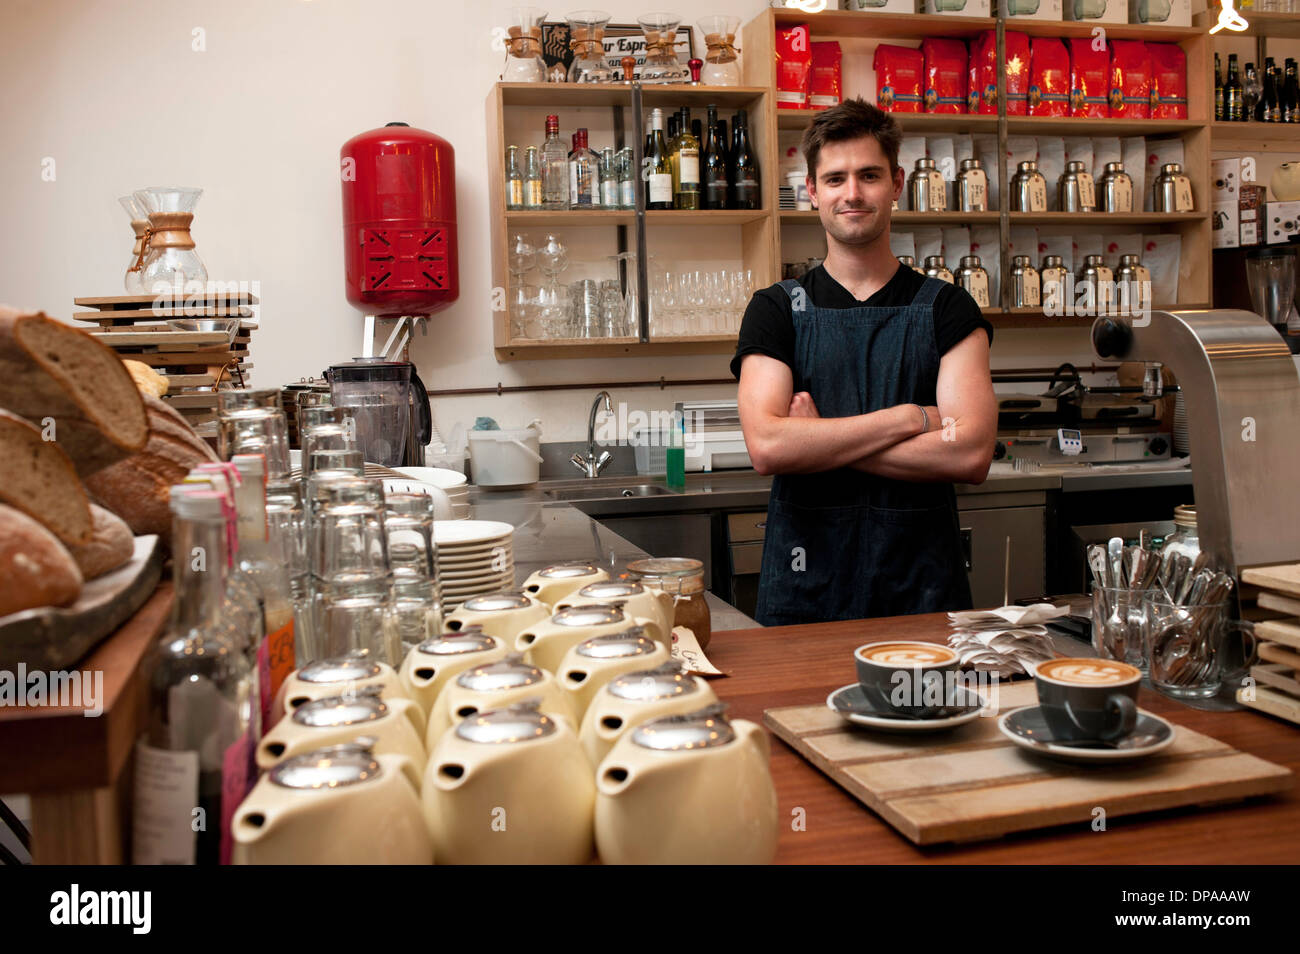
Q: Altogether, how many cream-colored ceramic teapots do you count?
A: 13